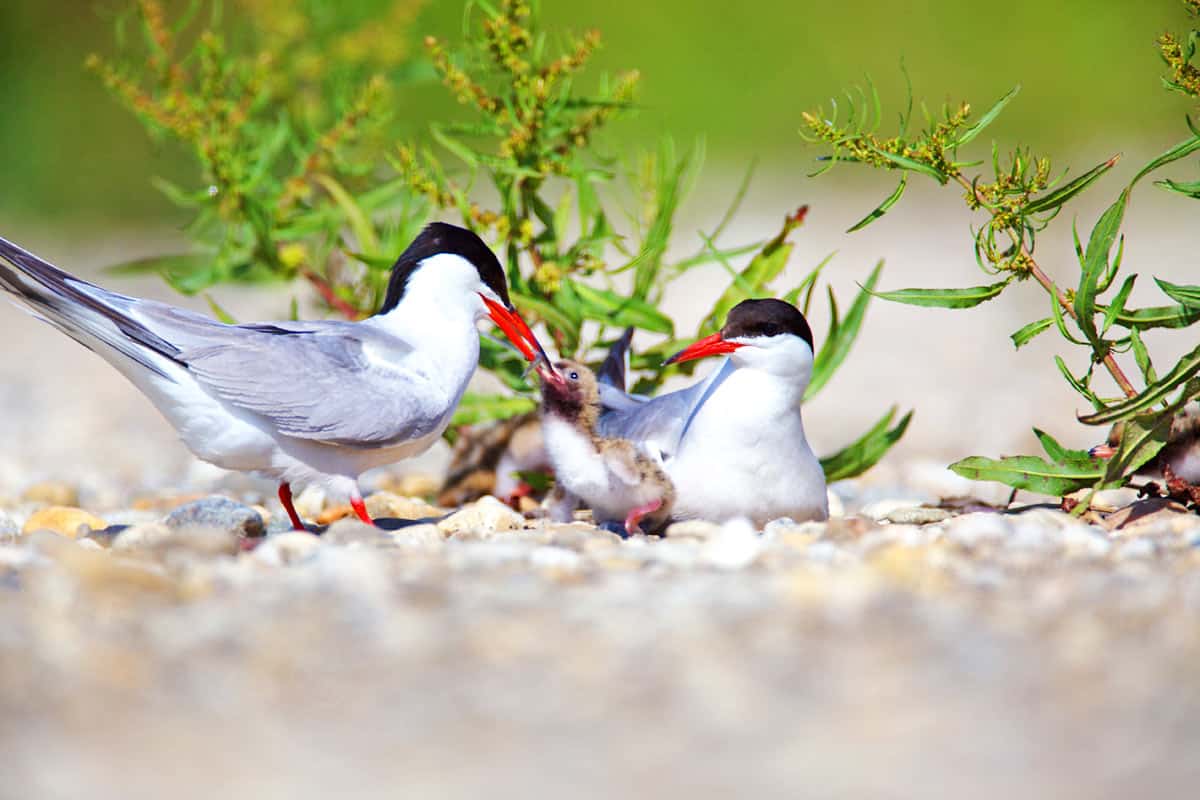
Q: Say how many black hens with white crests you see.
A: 0